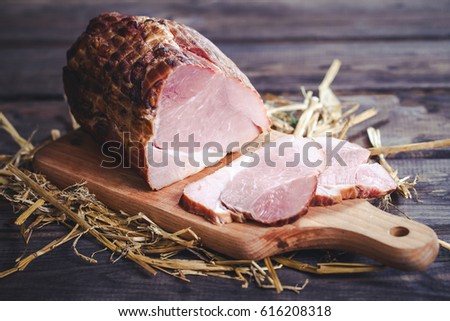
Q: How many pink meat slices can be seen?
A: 2